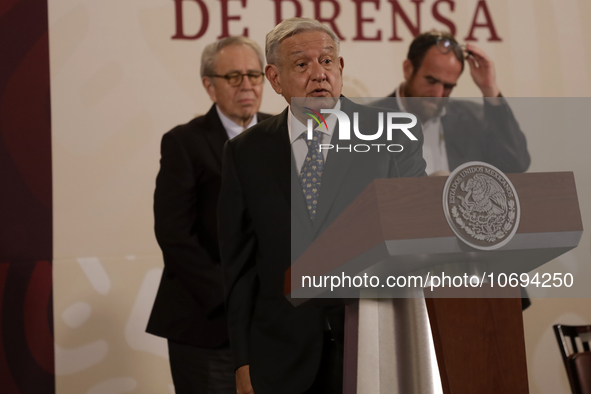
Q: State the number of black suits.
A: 3